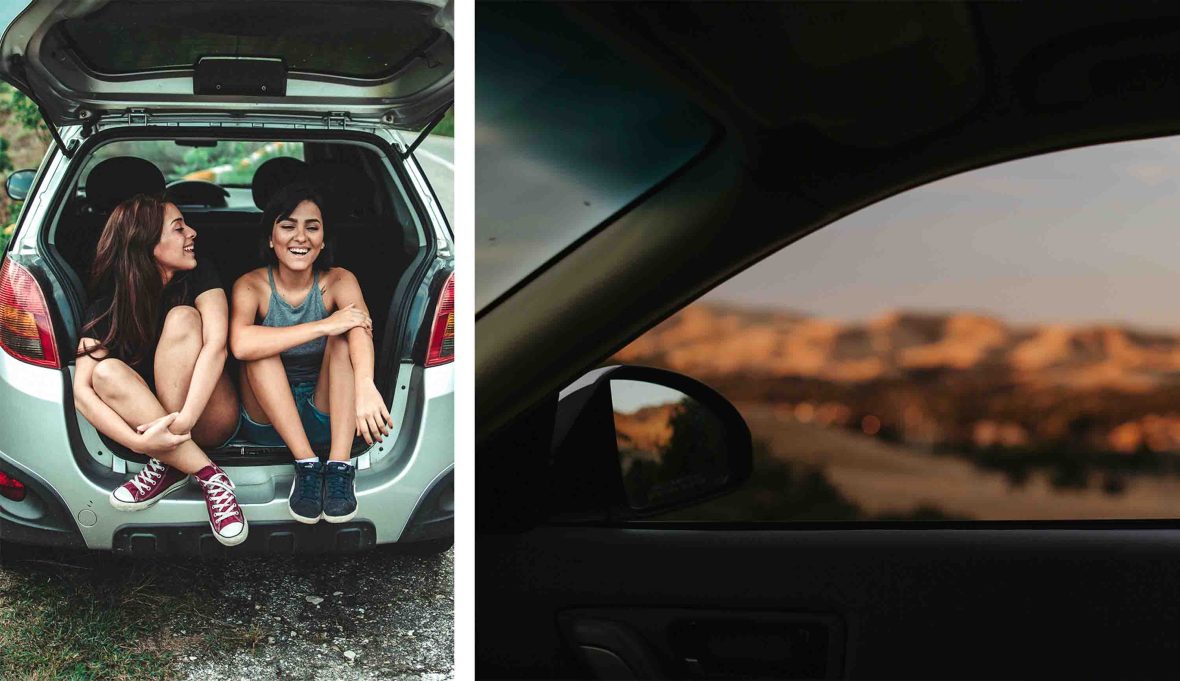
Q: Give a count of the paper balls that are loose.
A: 0